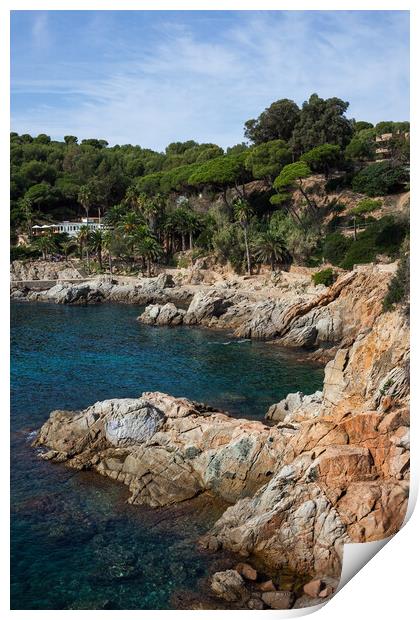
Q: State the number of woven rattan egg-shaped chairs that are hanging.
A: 0